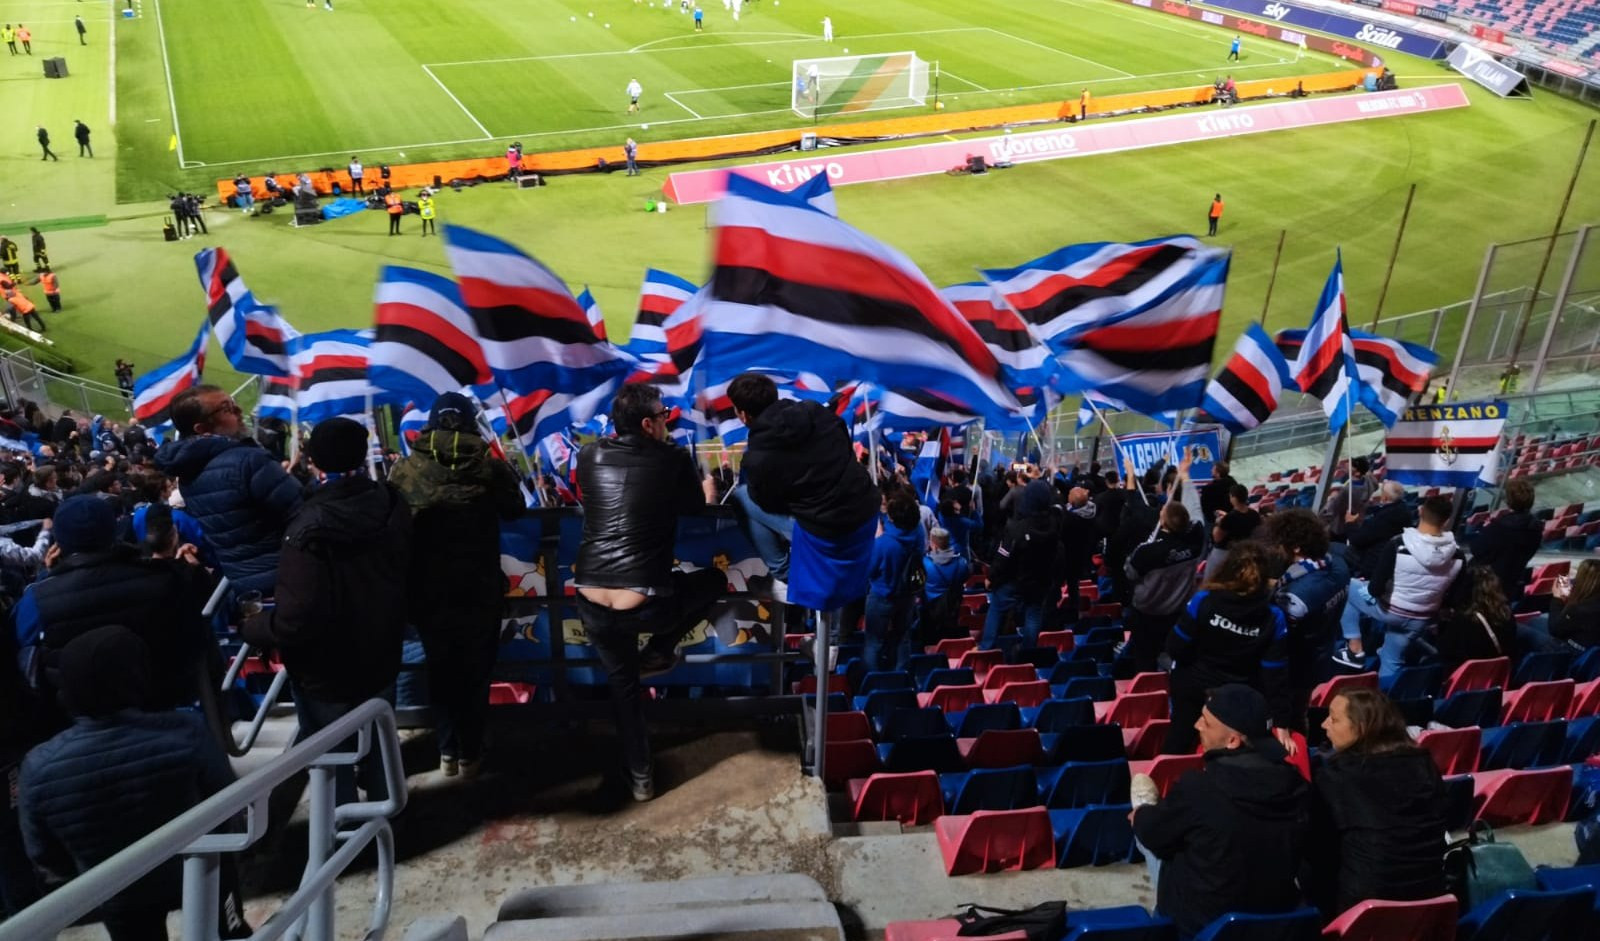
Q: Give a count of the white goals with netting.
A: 1